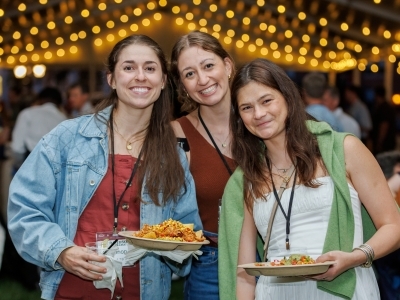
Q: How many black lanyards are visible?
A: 3